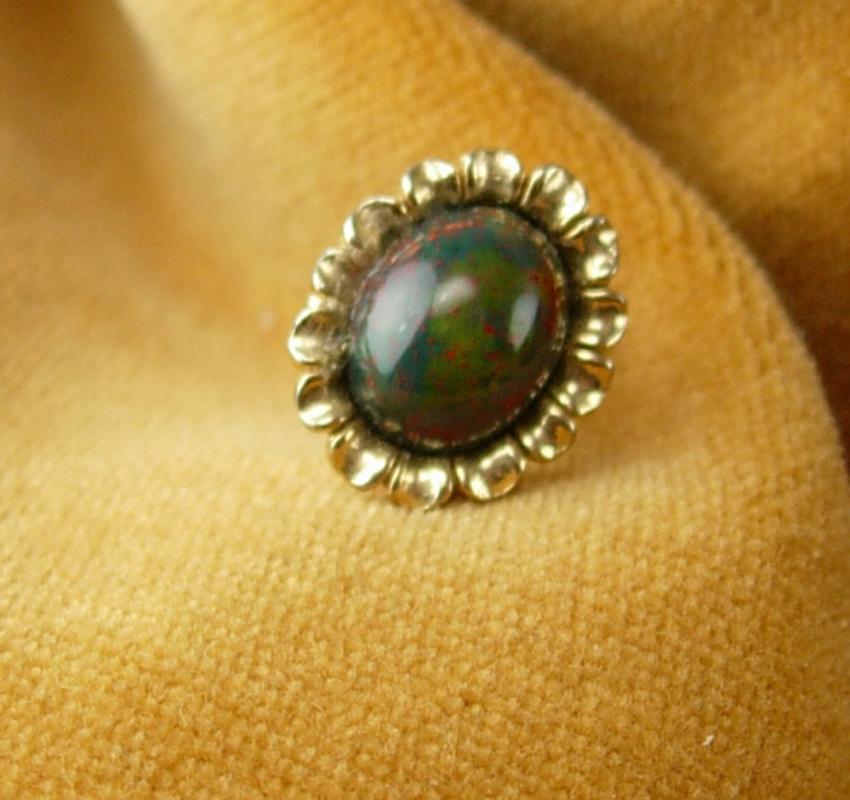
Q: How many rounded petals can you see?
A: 14